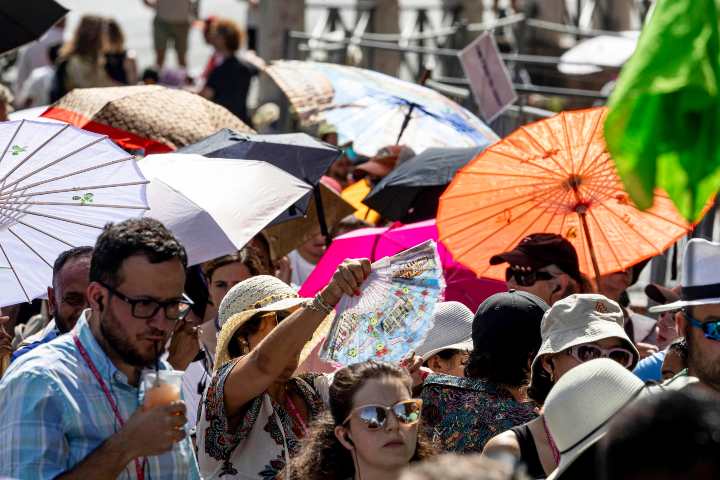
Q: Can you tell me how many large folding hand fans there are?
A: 1